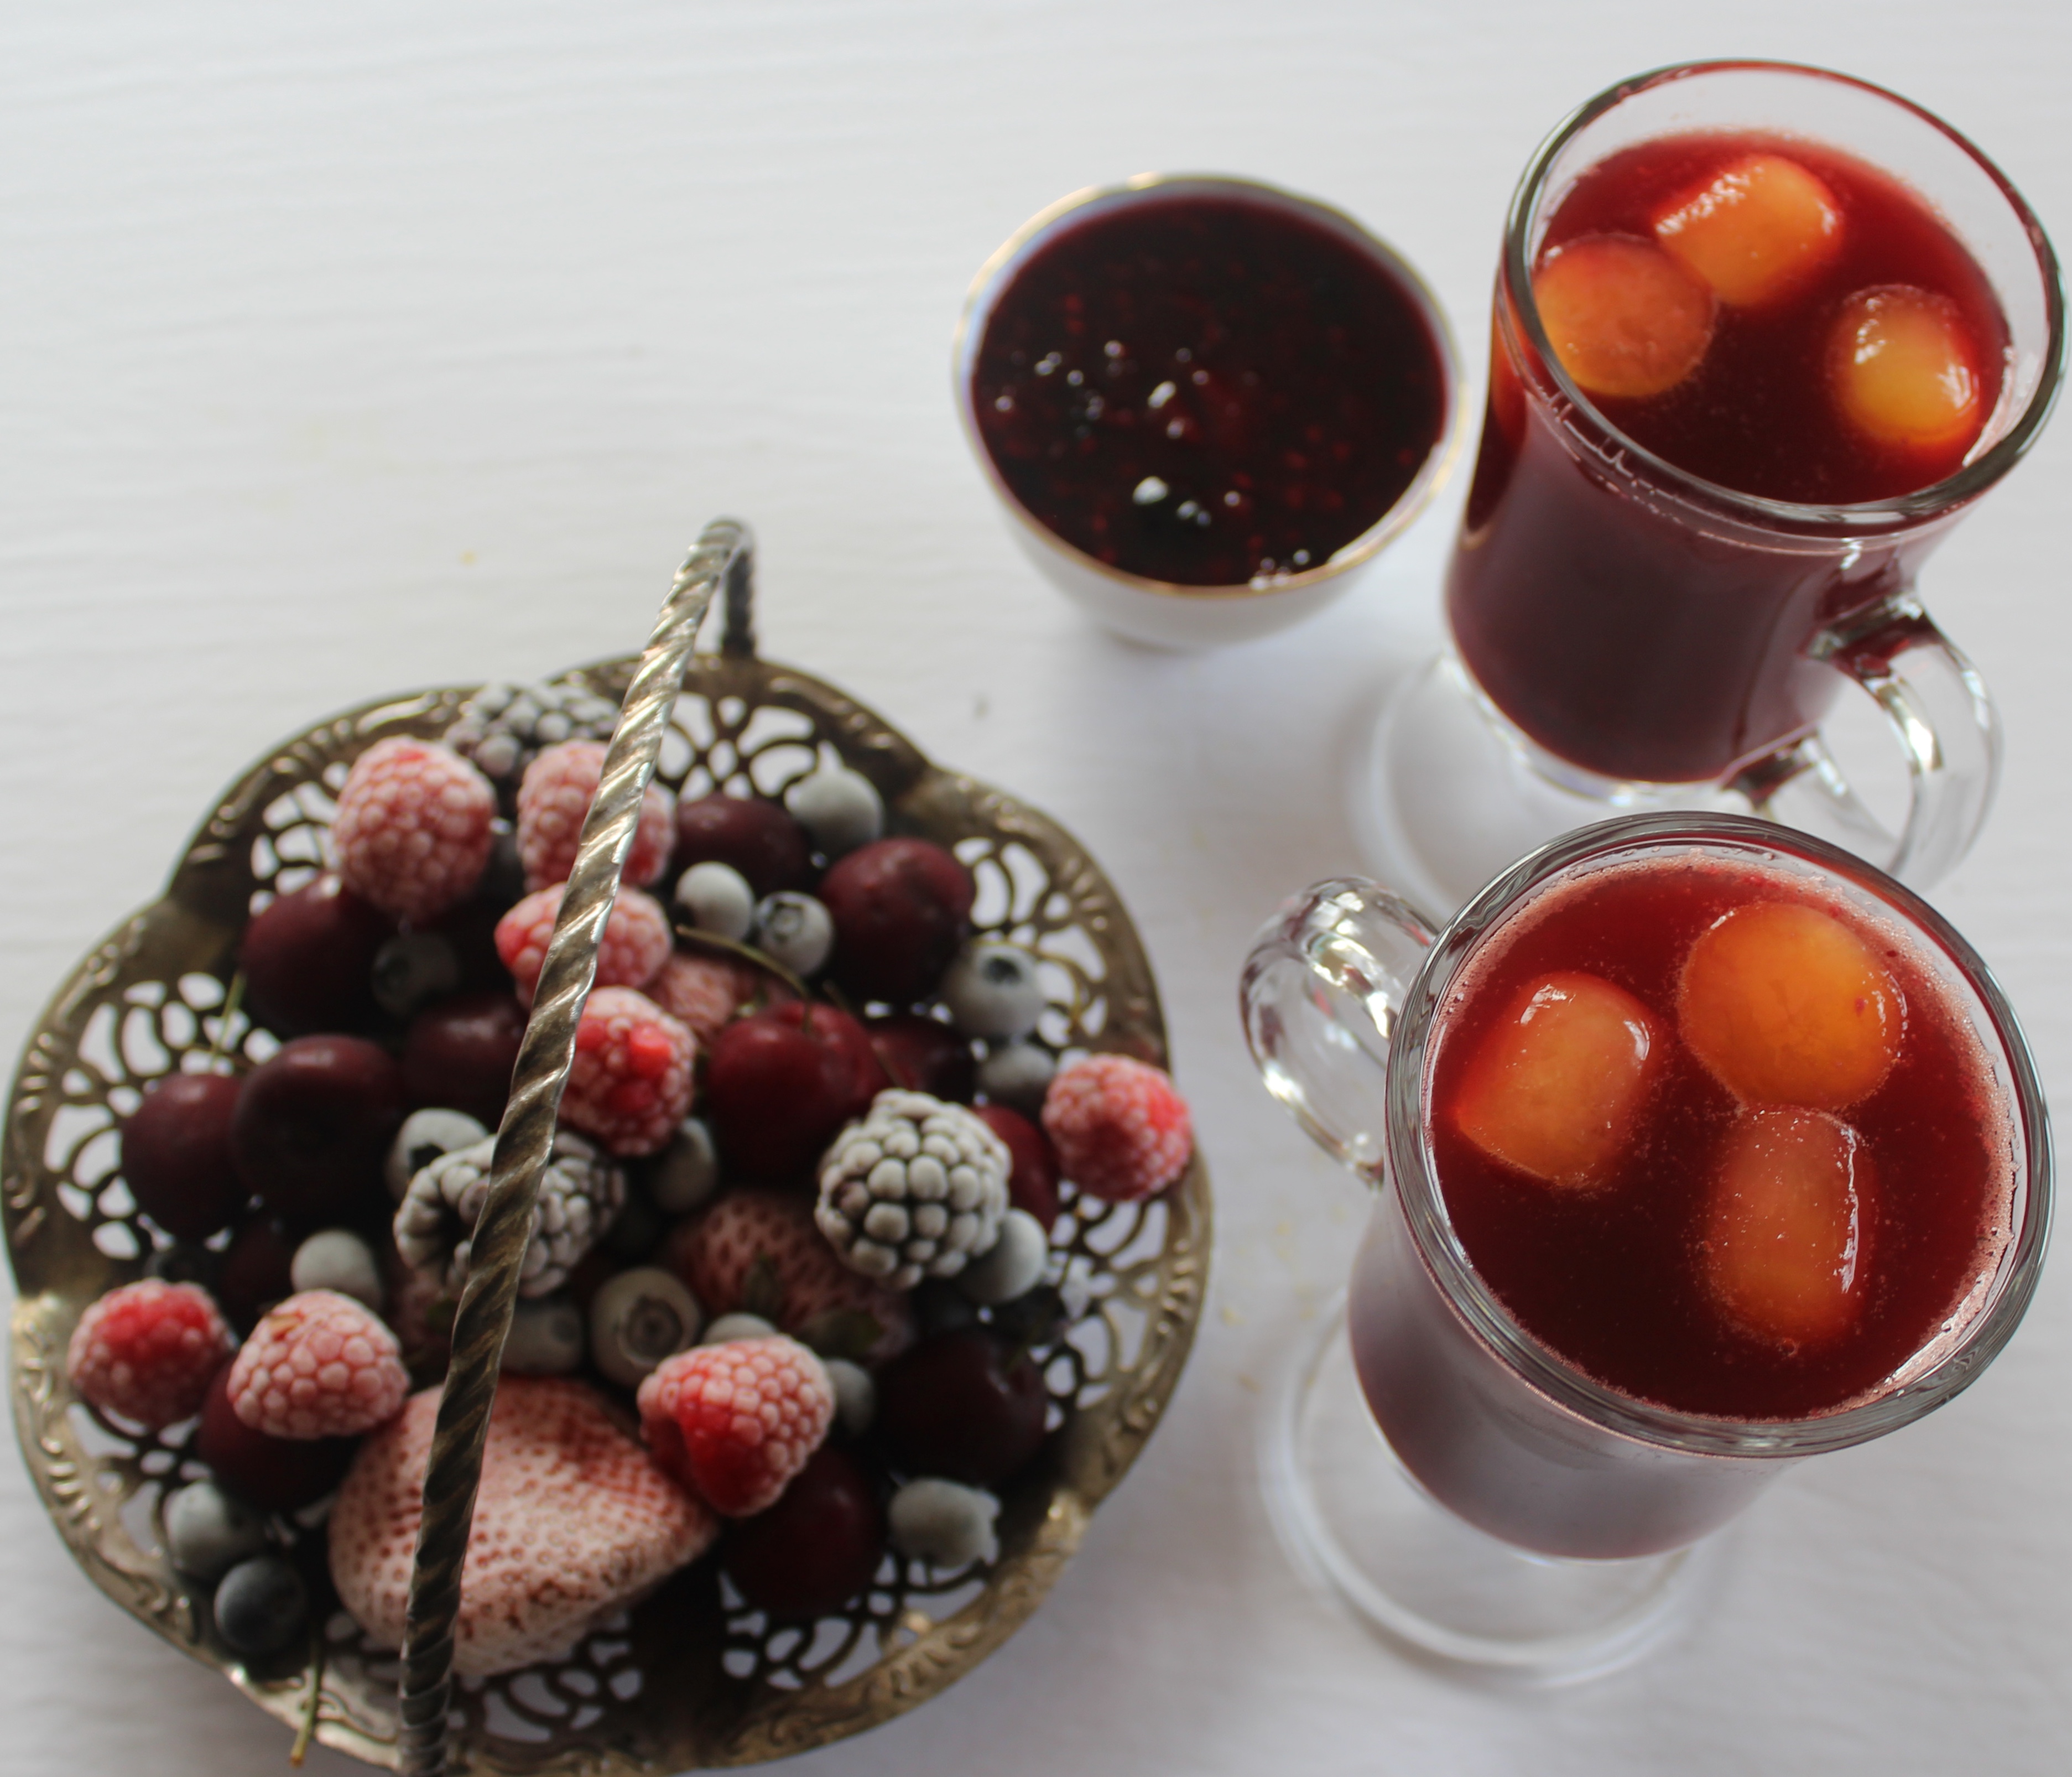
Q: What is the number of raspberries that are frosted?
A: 8